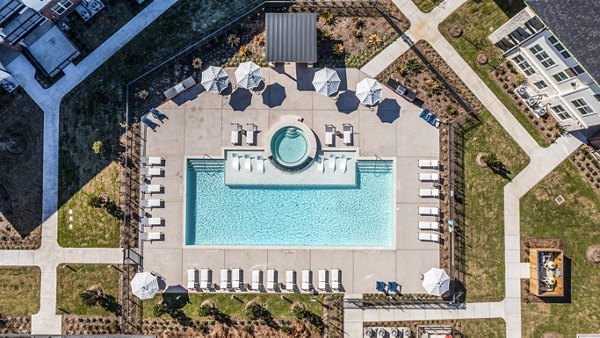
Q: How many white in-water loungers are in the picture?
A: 6